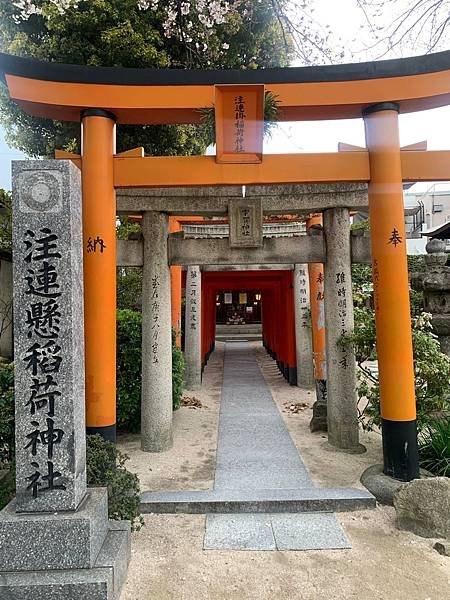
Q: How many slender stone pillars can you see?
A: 4